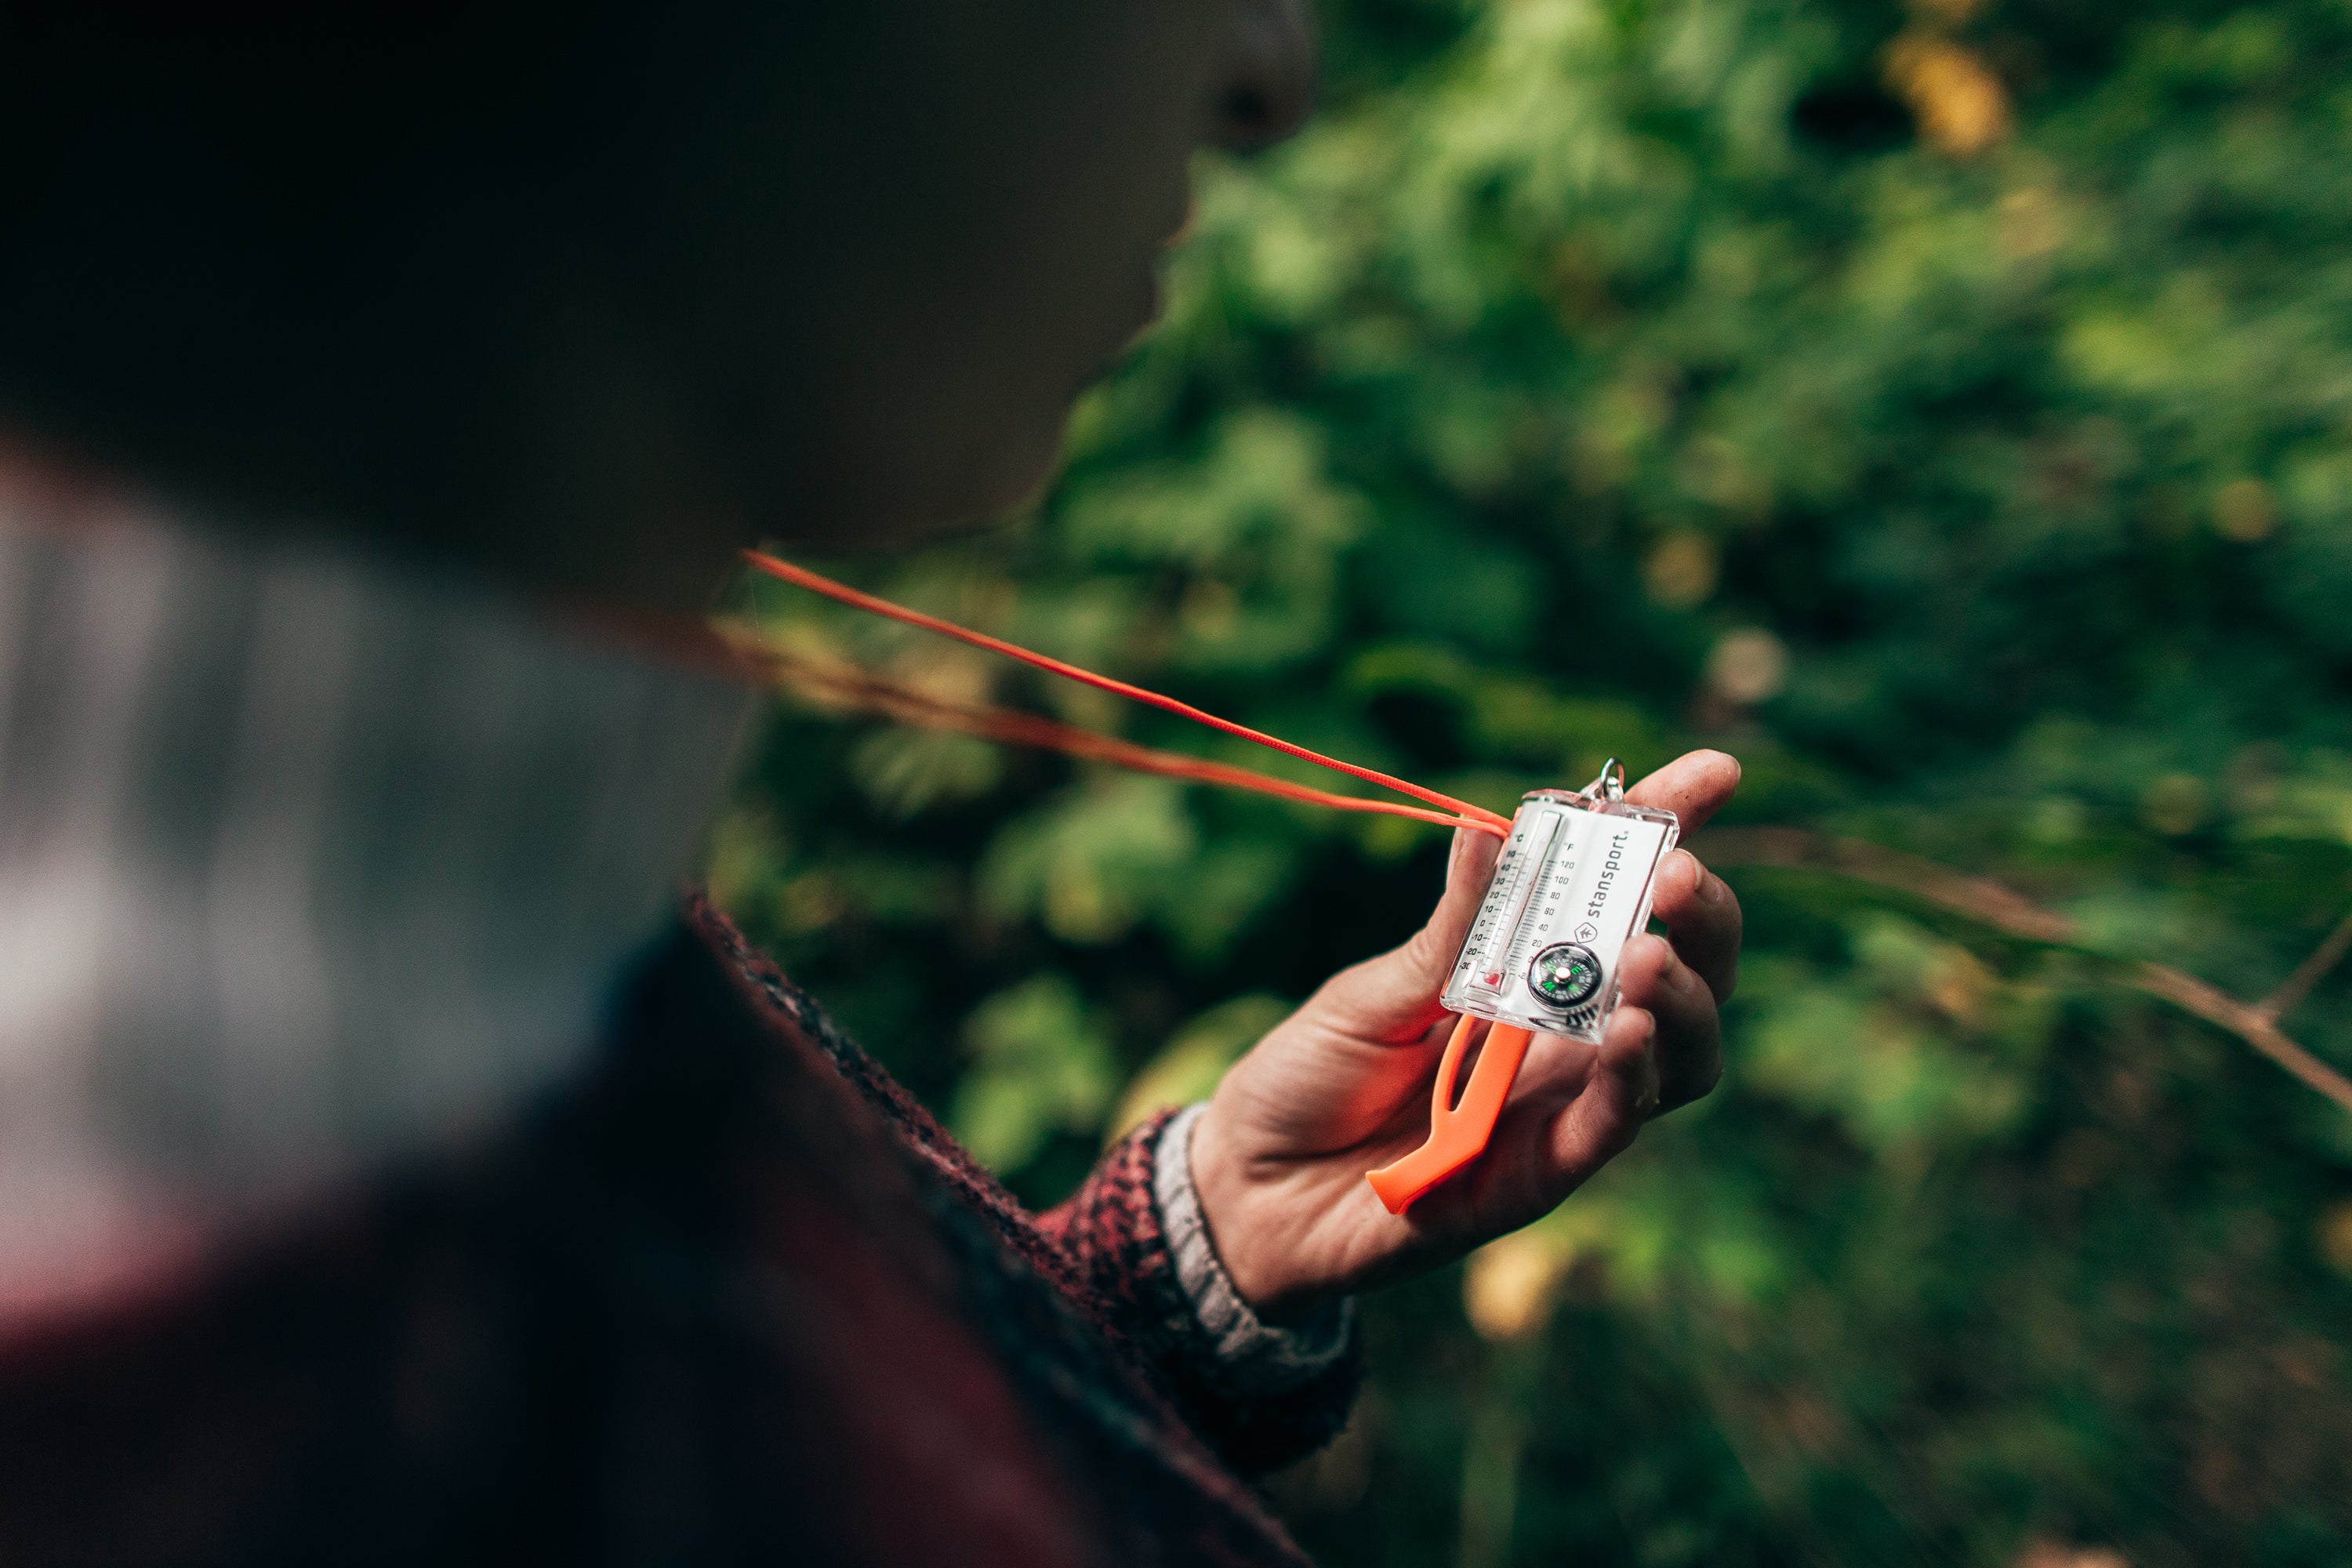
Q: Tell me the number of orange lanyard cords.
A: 2